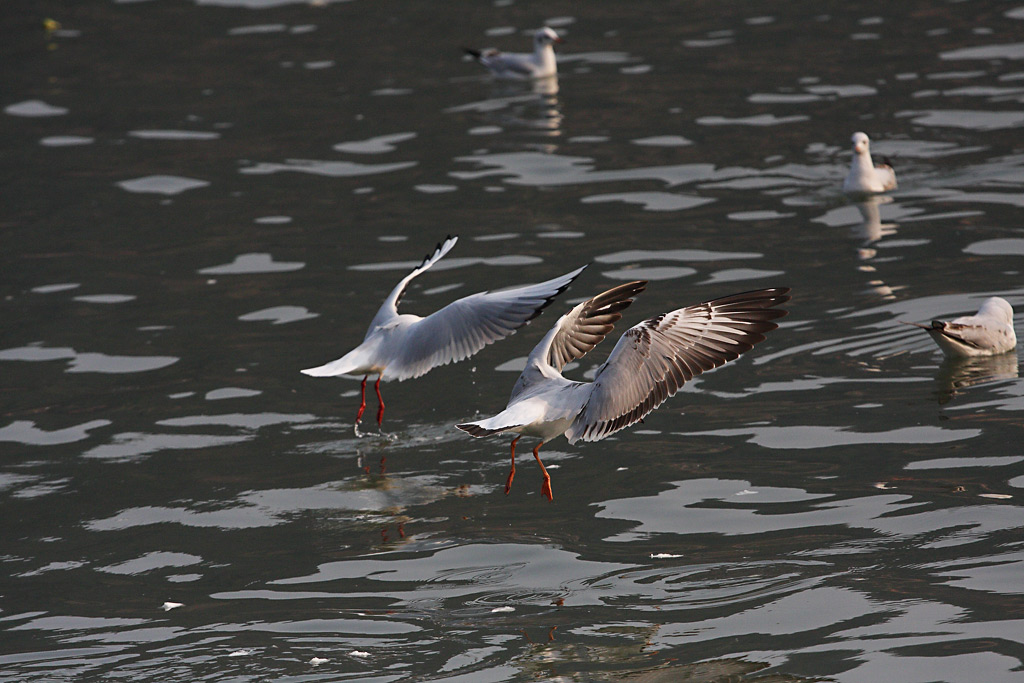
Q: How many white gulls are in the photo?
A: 5